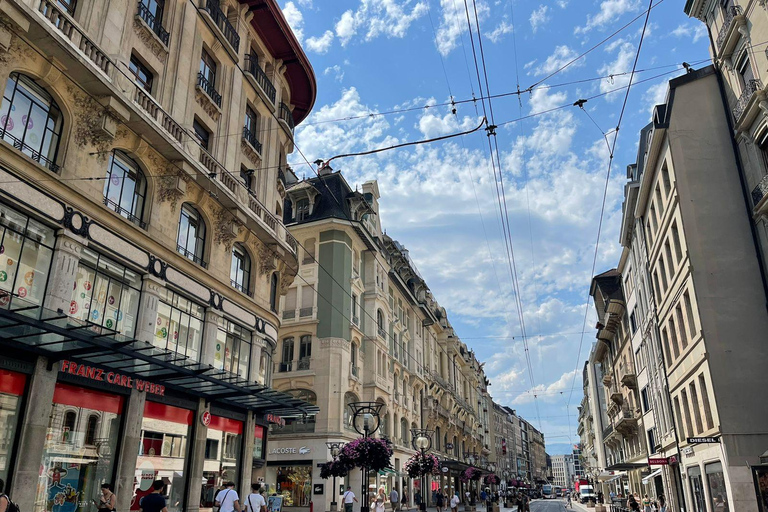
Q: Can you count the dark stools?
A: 0